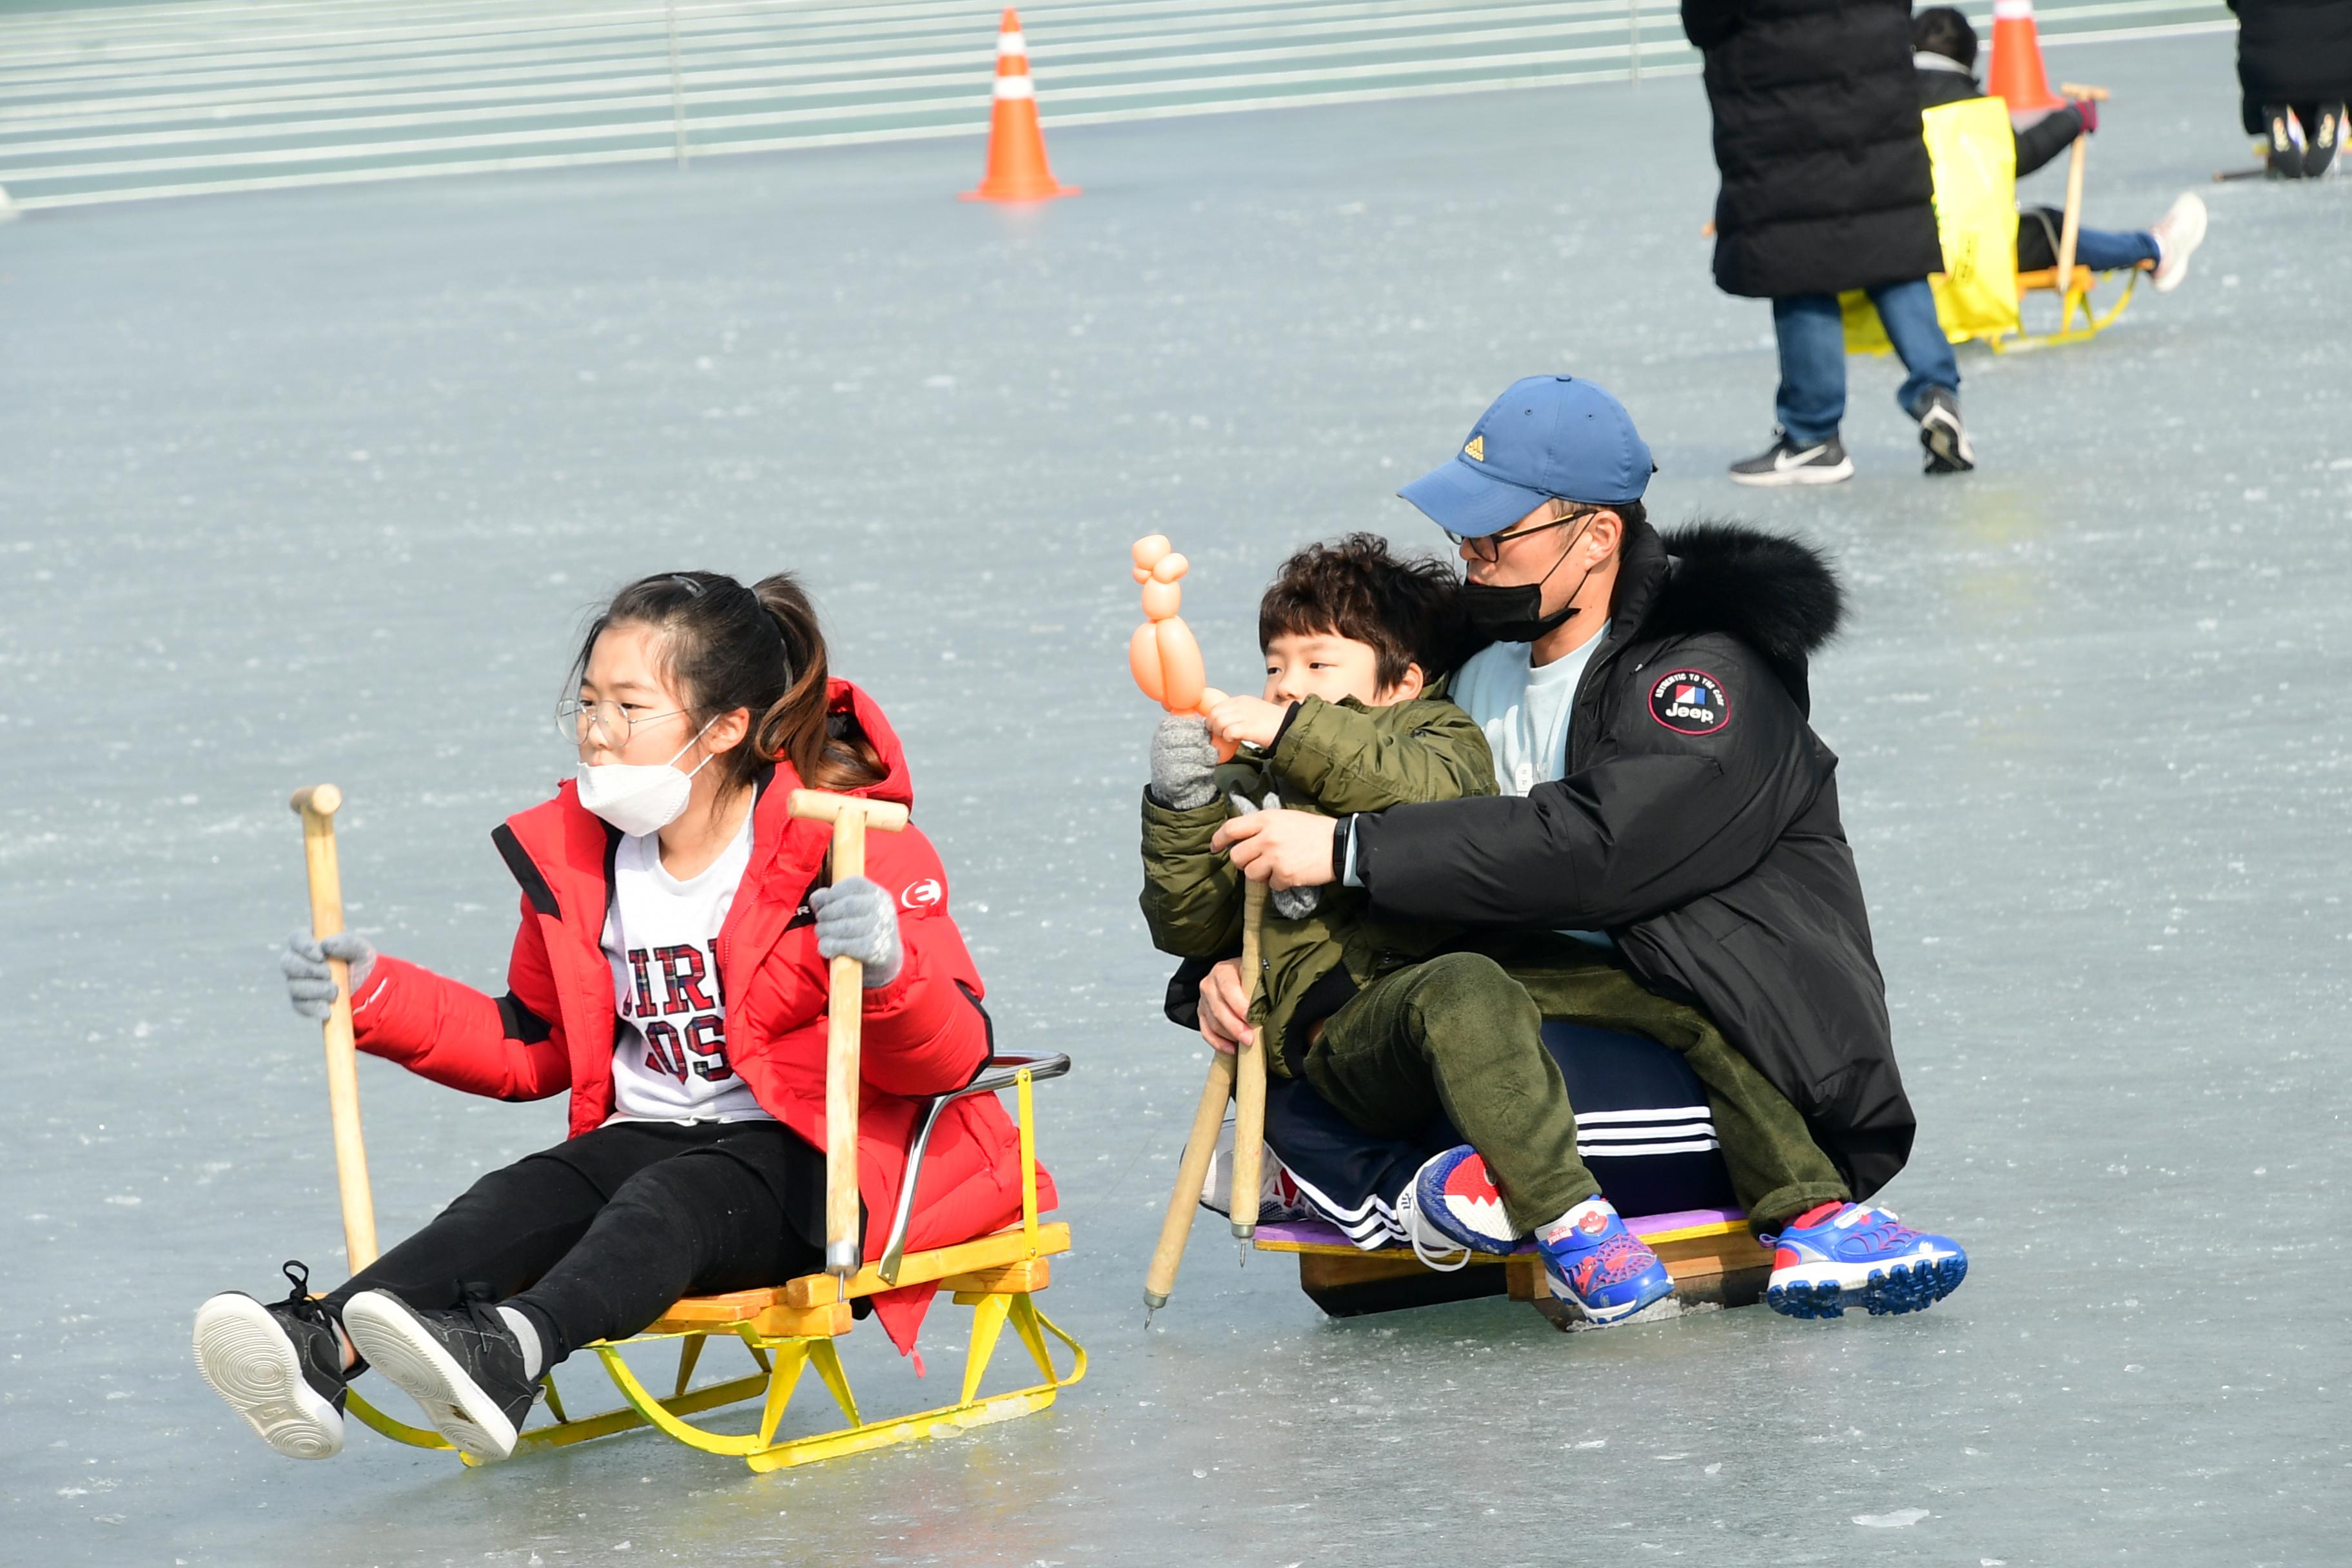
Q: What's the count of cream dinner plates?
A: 0